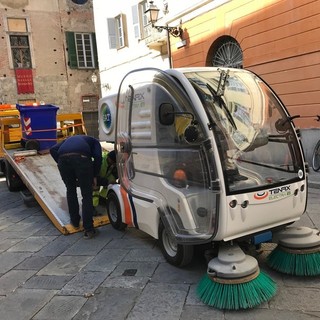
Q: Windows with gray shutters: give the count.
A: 2